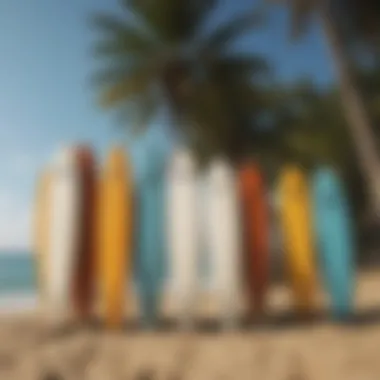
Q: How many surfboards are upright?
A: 10